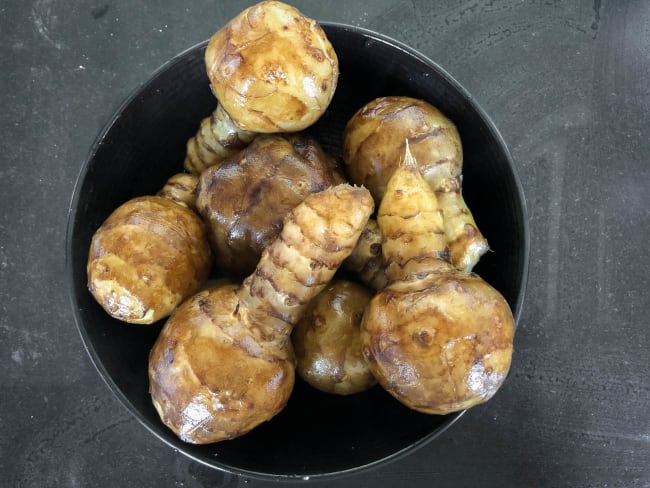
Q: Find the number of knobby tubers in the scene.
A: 7